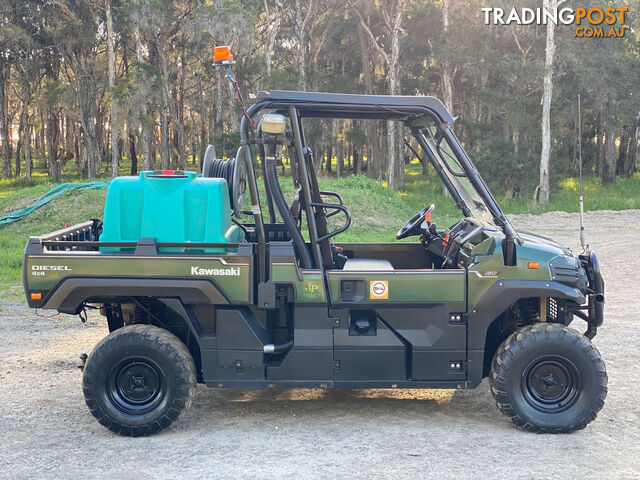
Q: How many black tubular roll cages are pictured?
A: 1